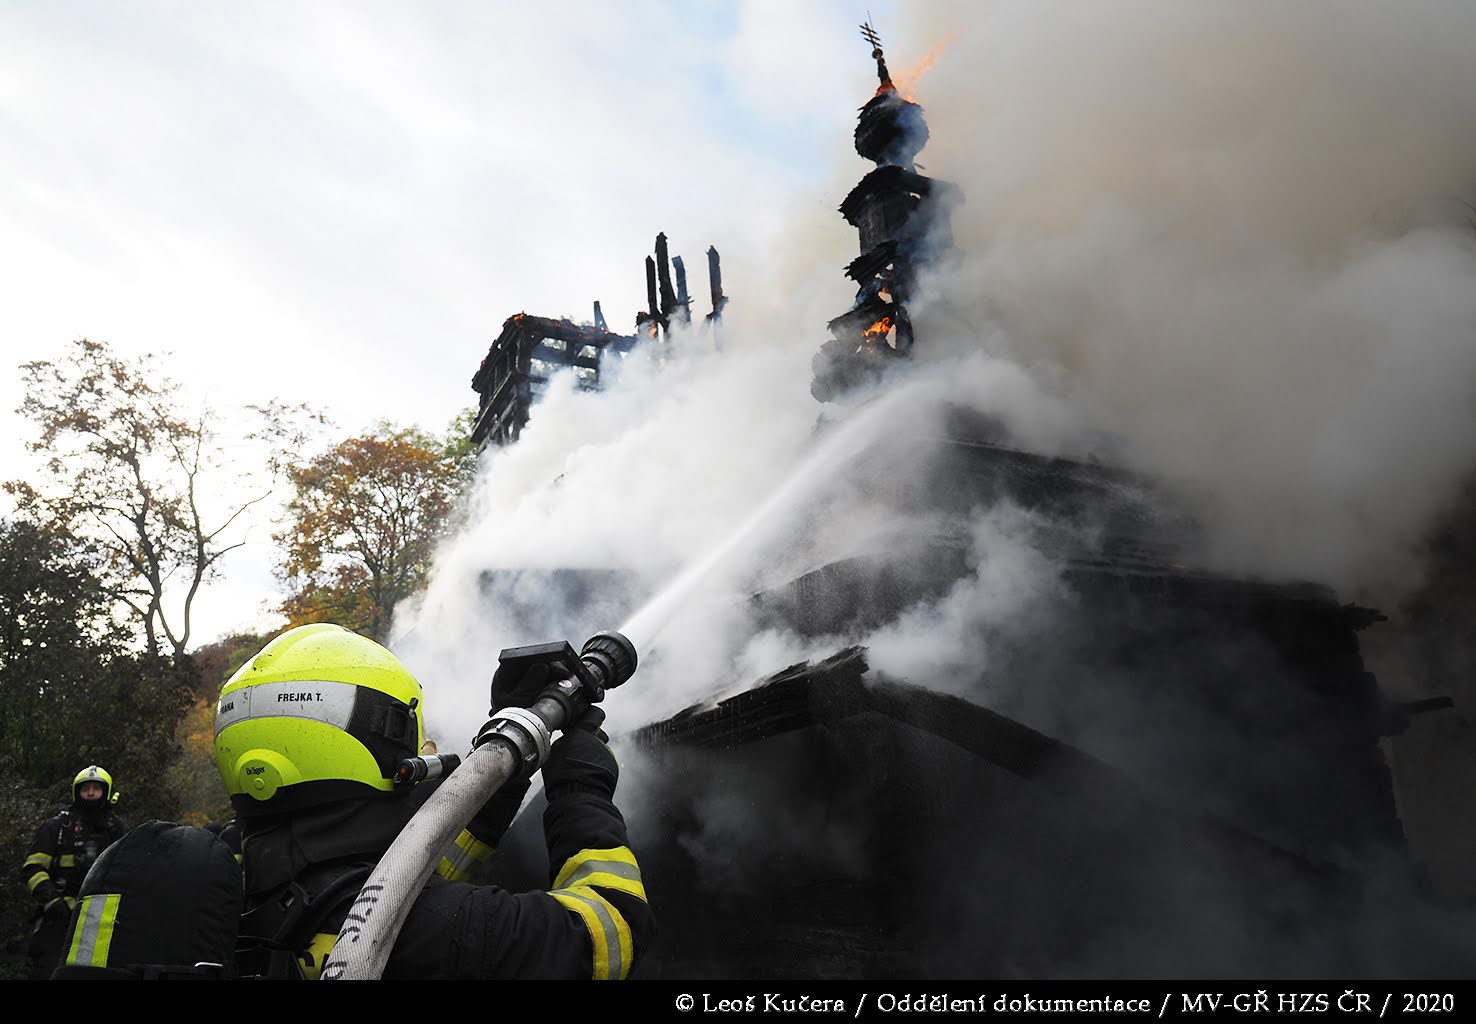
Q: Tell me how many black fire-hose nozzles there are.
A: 1